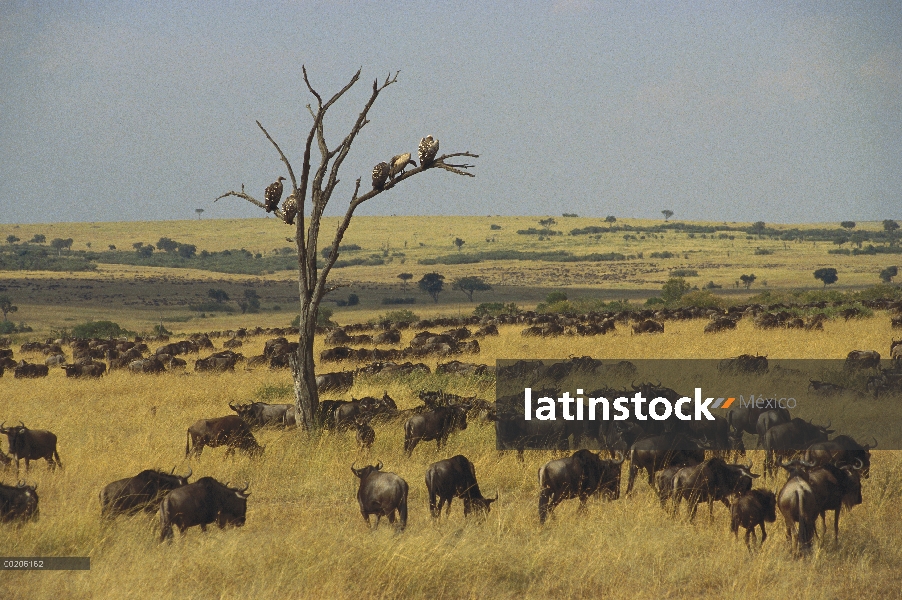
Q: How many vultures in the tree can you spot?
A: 5